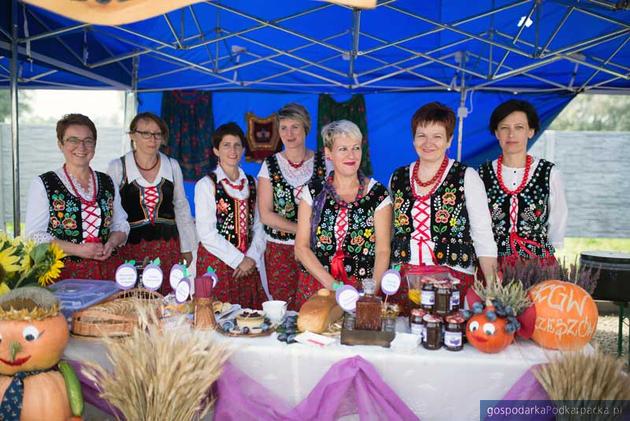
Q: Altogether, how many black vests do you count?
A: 7